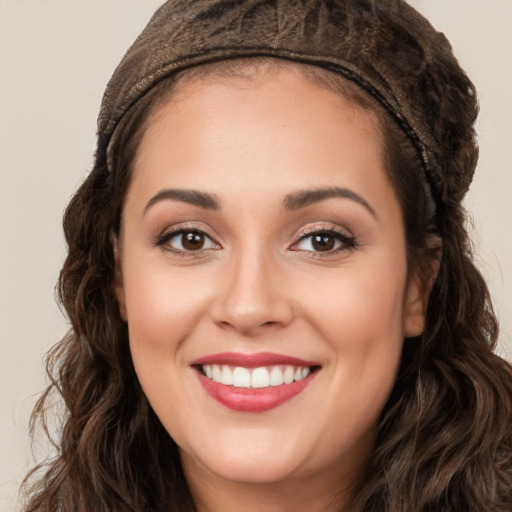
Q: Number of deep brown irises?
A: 2